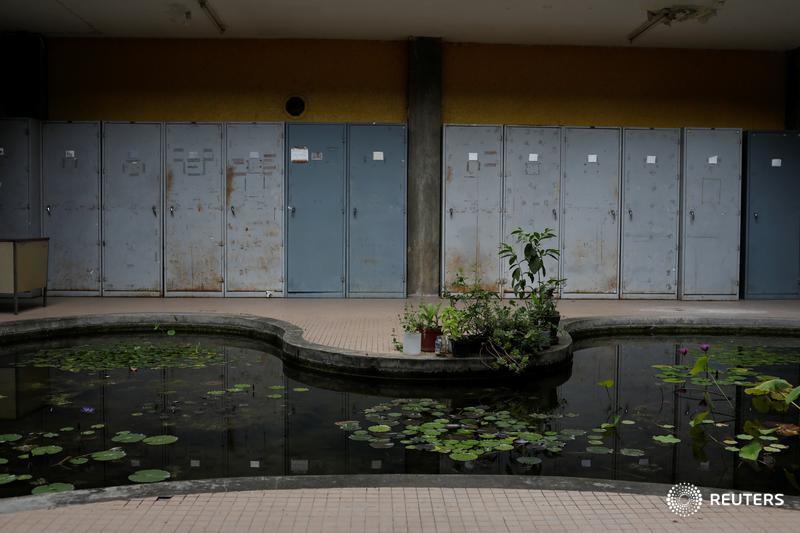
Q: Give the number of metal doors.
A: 13